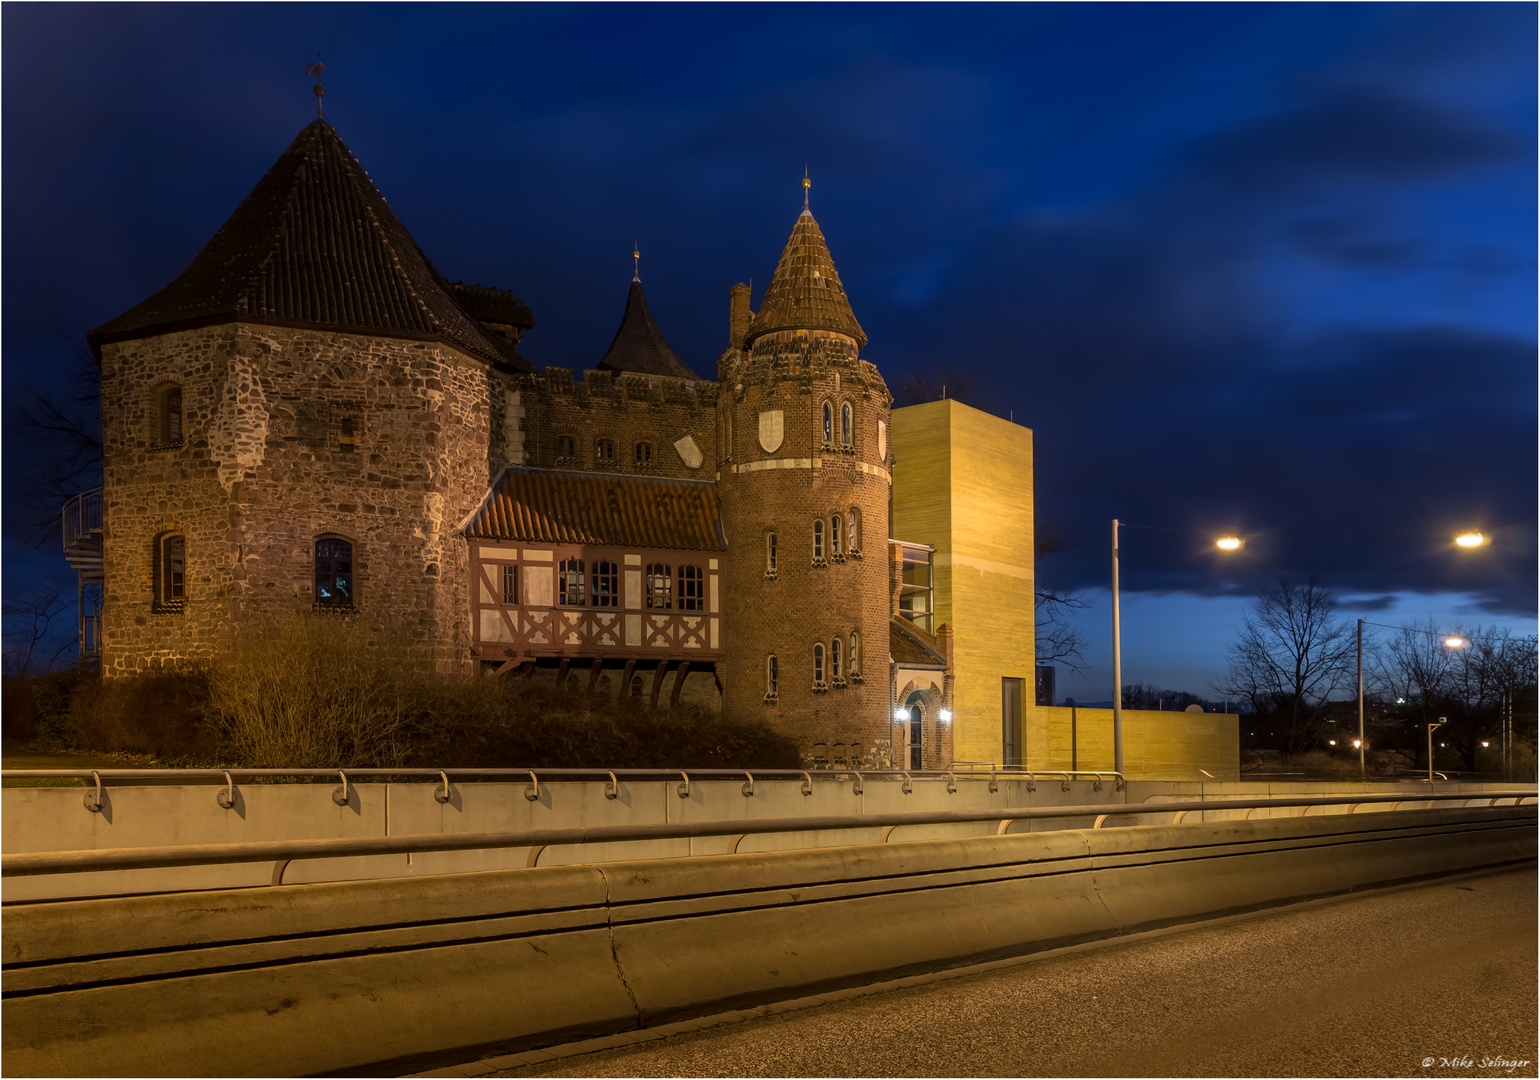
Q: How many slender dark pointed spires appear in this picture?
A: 1